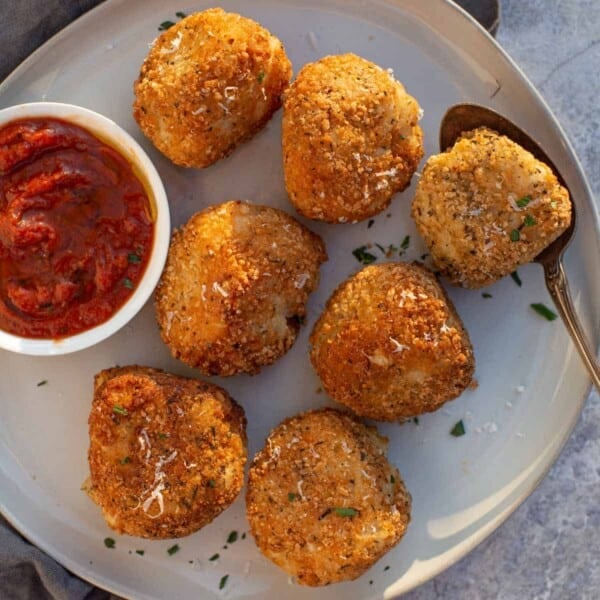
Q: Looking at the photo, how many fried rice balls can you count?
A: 7